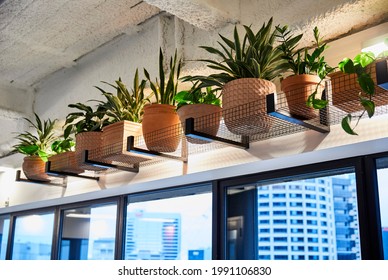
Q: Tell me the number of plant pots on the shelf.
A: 9